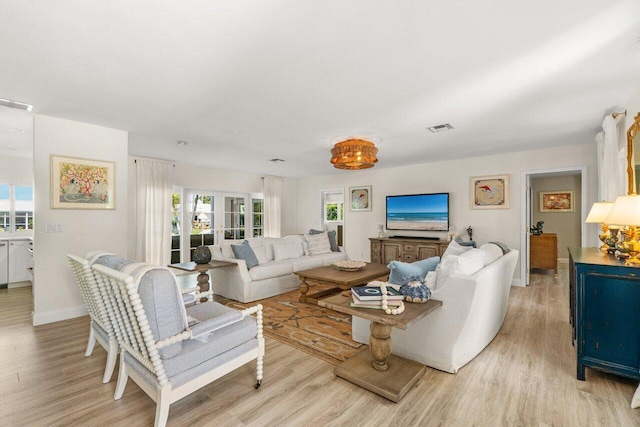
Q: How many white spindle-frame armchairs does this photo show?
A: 2